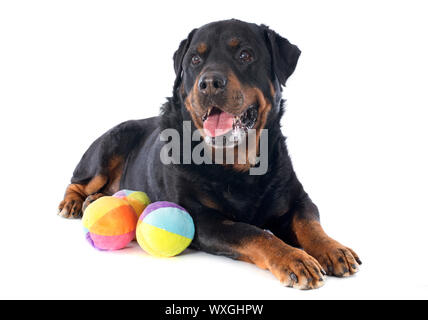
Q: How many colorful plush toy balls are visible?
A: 3